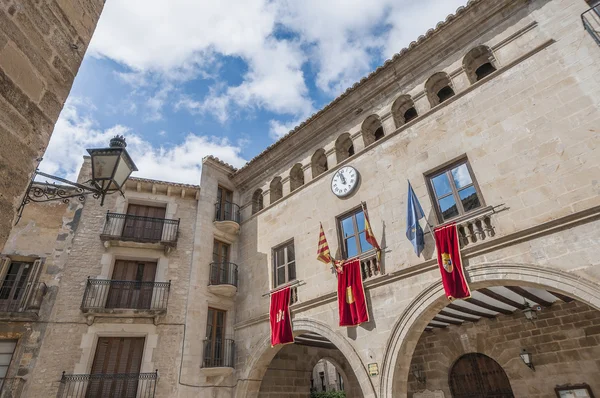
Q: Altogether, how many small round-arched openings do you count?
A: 9